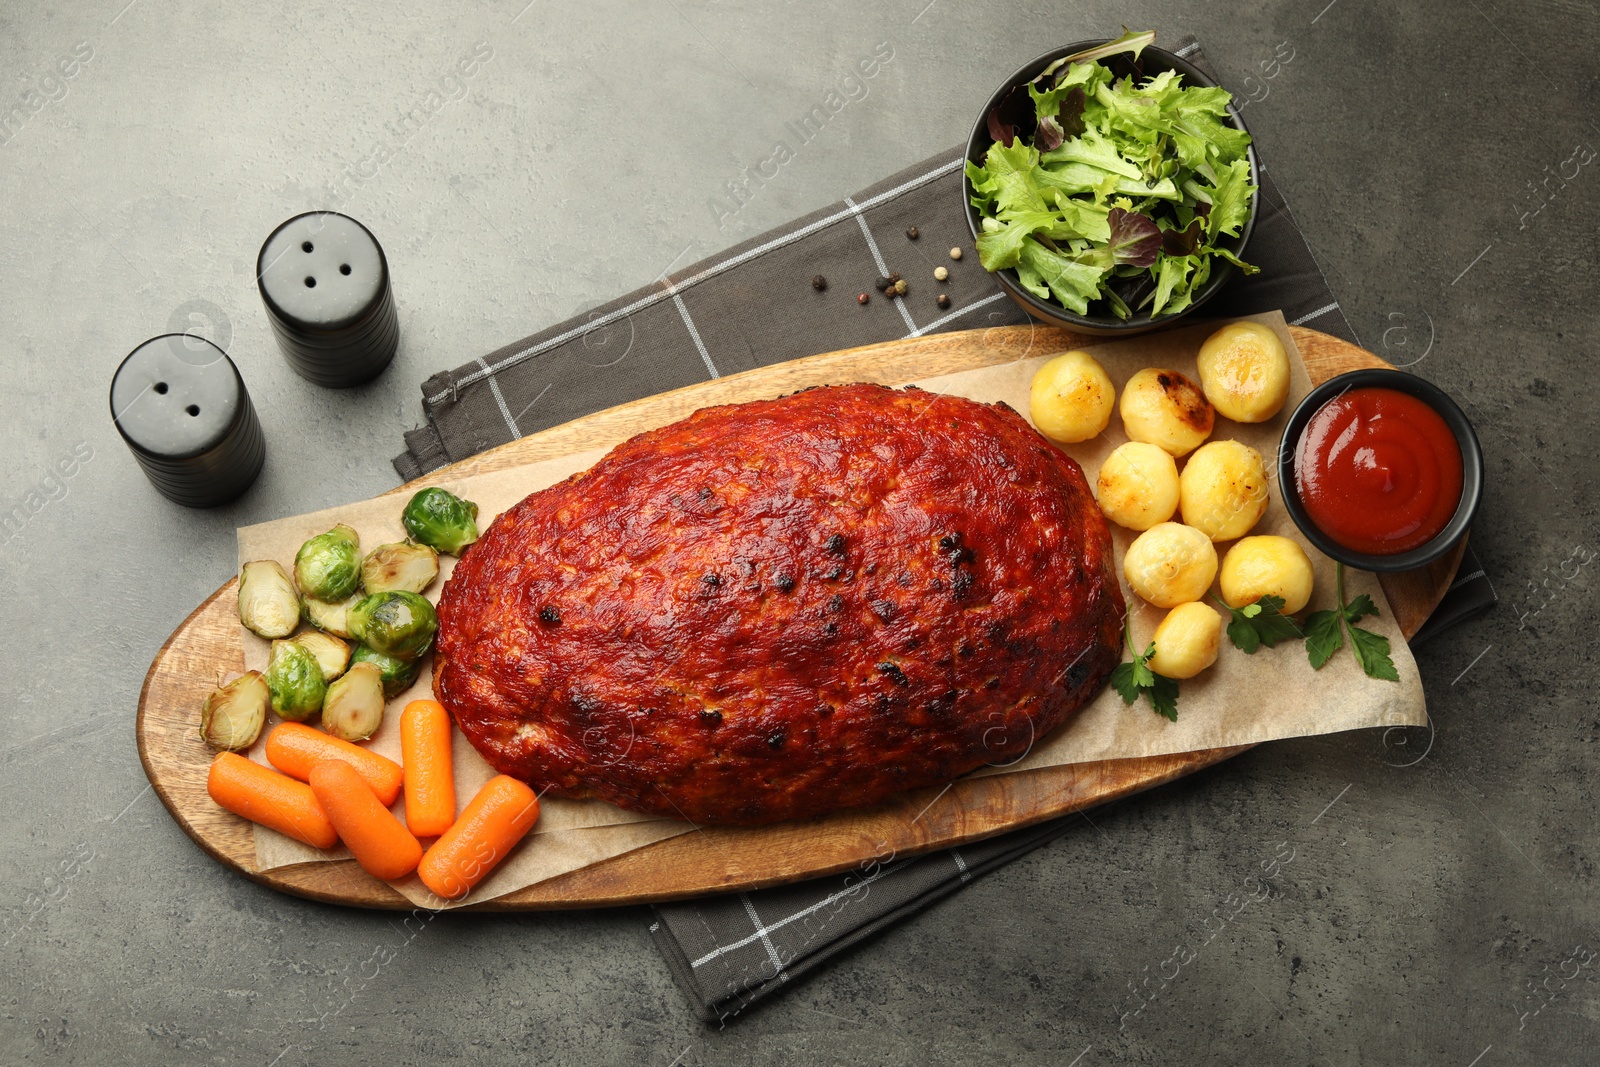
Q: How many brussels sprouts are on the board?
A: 11